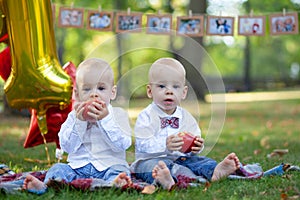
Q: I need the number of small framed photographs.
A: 8